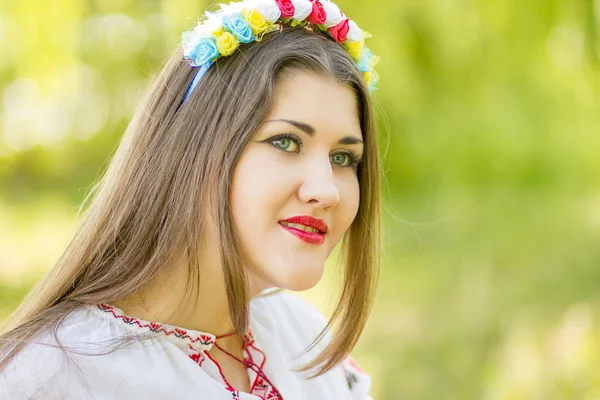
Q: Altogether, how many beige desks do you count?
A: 0